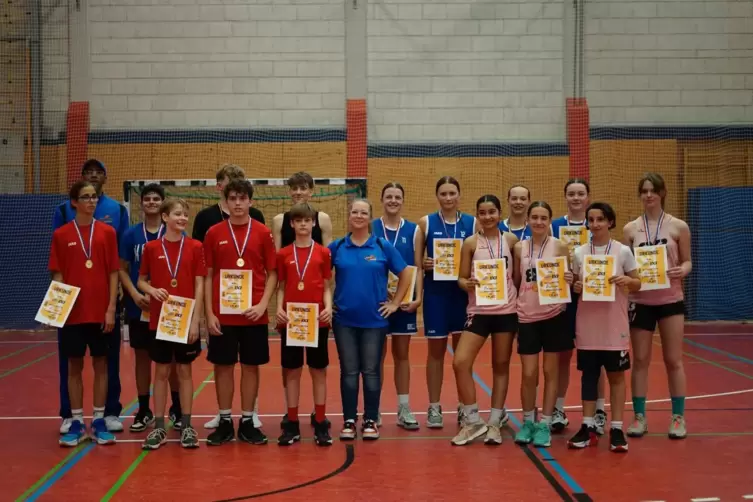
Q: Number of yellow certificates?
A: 12